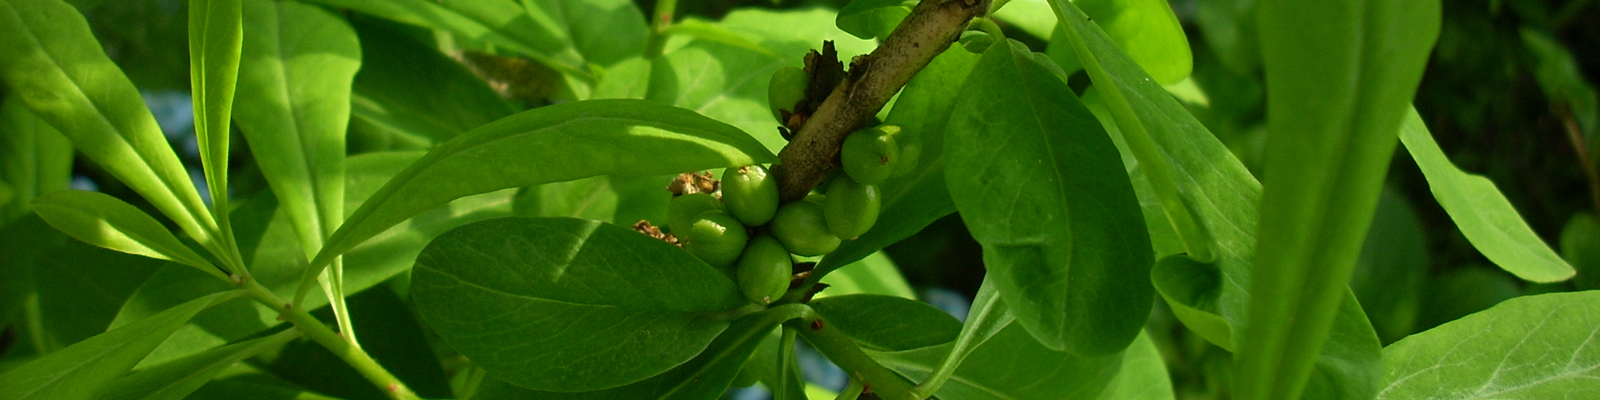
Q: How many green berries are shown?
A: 9